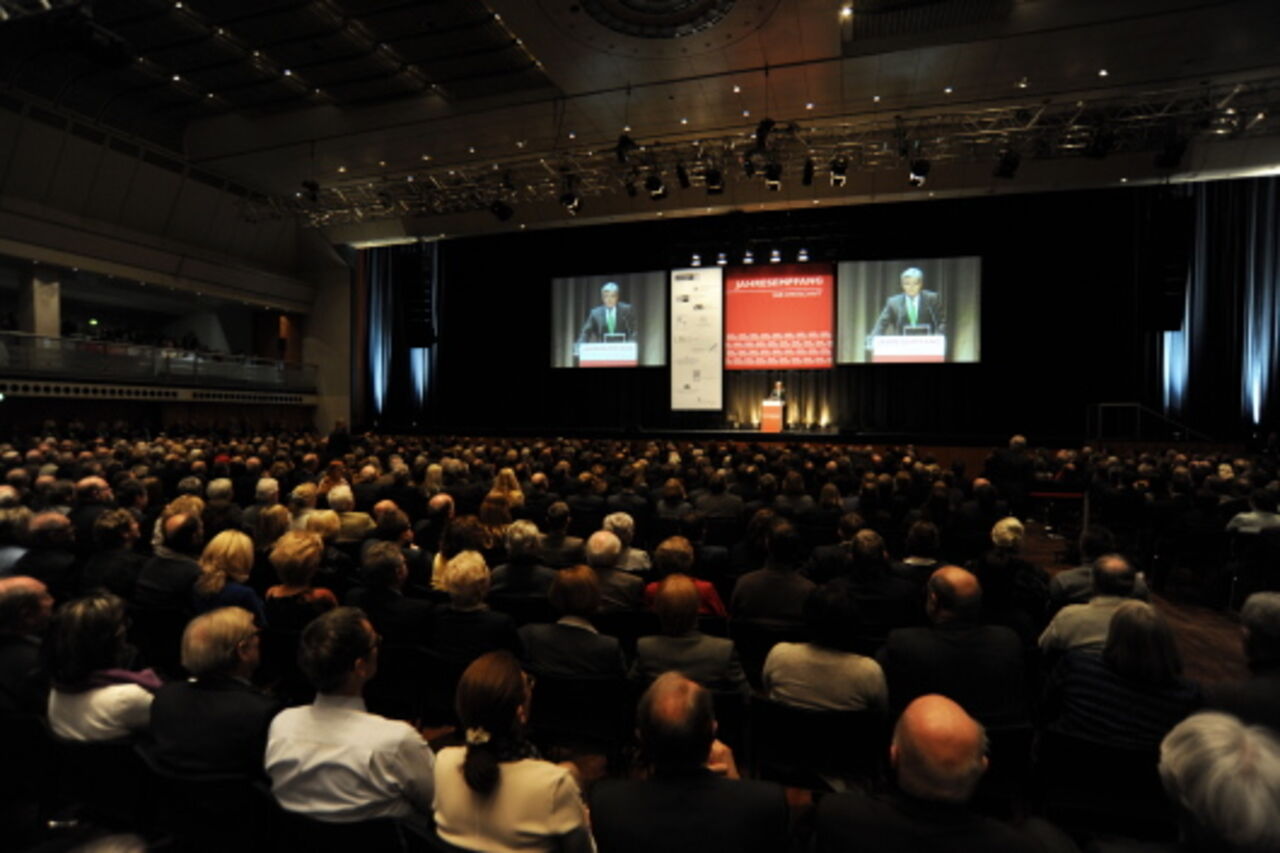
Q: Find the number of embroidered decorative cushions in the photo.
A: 0